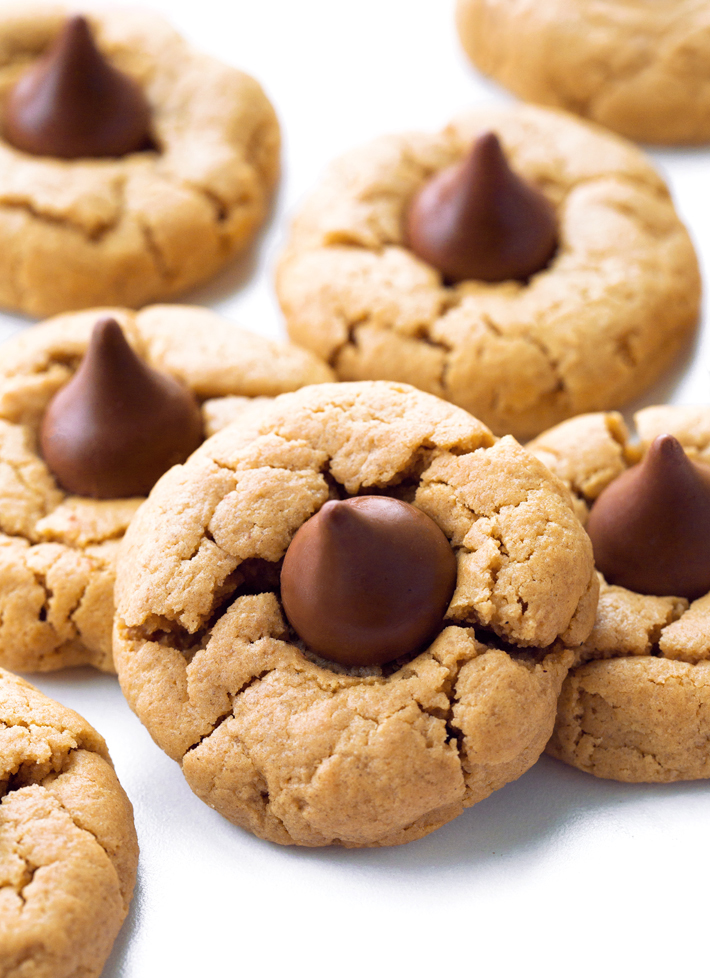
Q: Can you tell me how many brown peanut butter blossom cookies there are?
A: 7